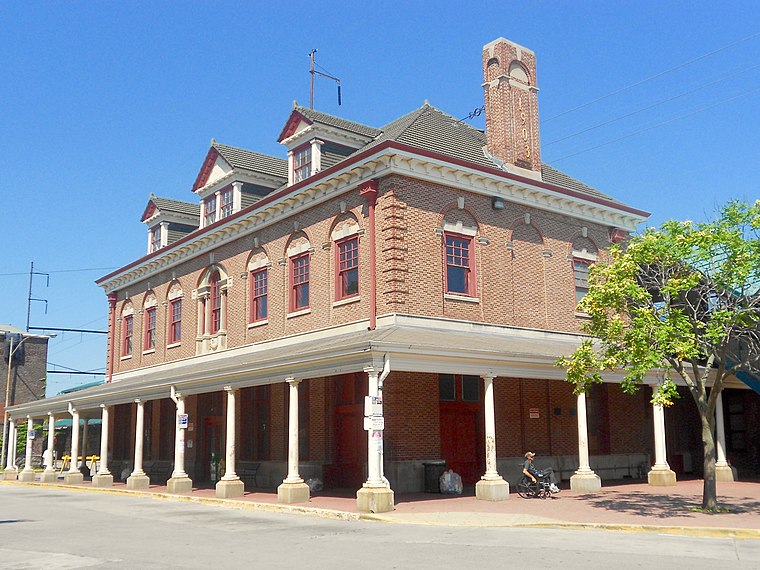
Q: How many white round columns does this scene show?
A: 14